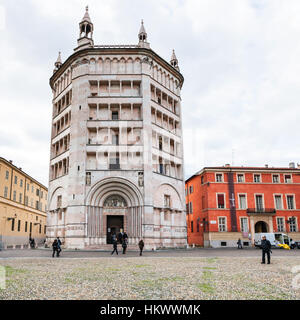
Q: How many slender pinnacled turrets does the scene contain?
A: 4